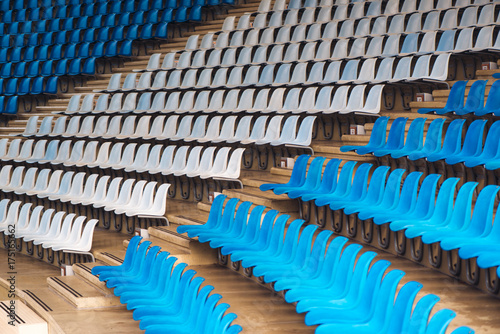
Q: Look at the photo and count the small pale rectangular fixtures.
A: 7